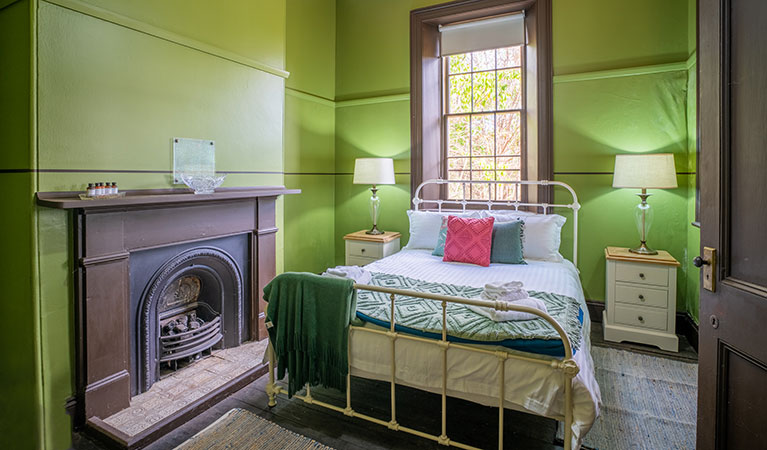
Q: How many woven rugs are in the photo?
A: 2